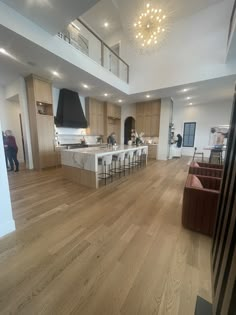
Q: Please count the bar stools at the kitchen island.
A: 5